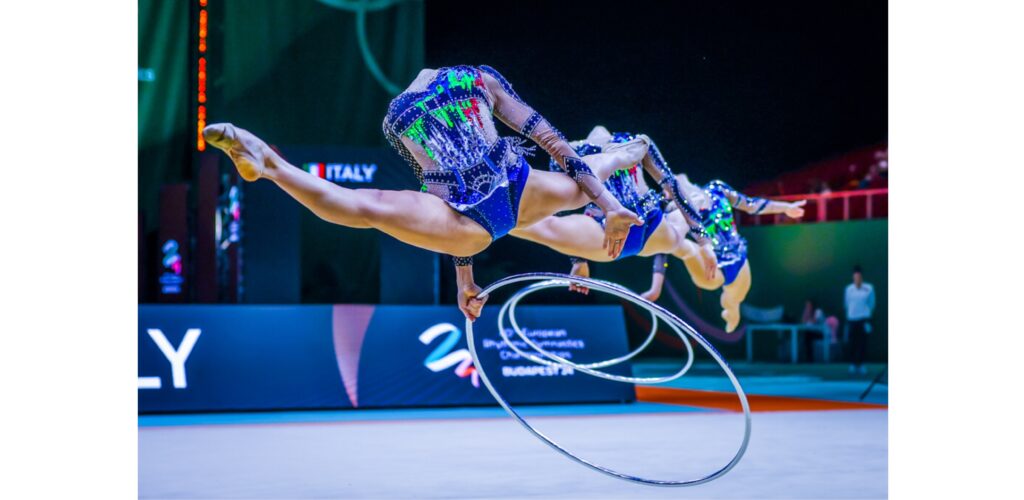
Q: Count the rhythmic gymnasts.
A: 3